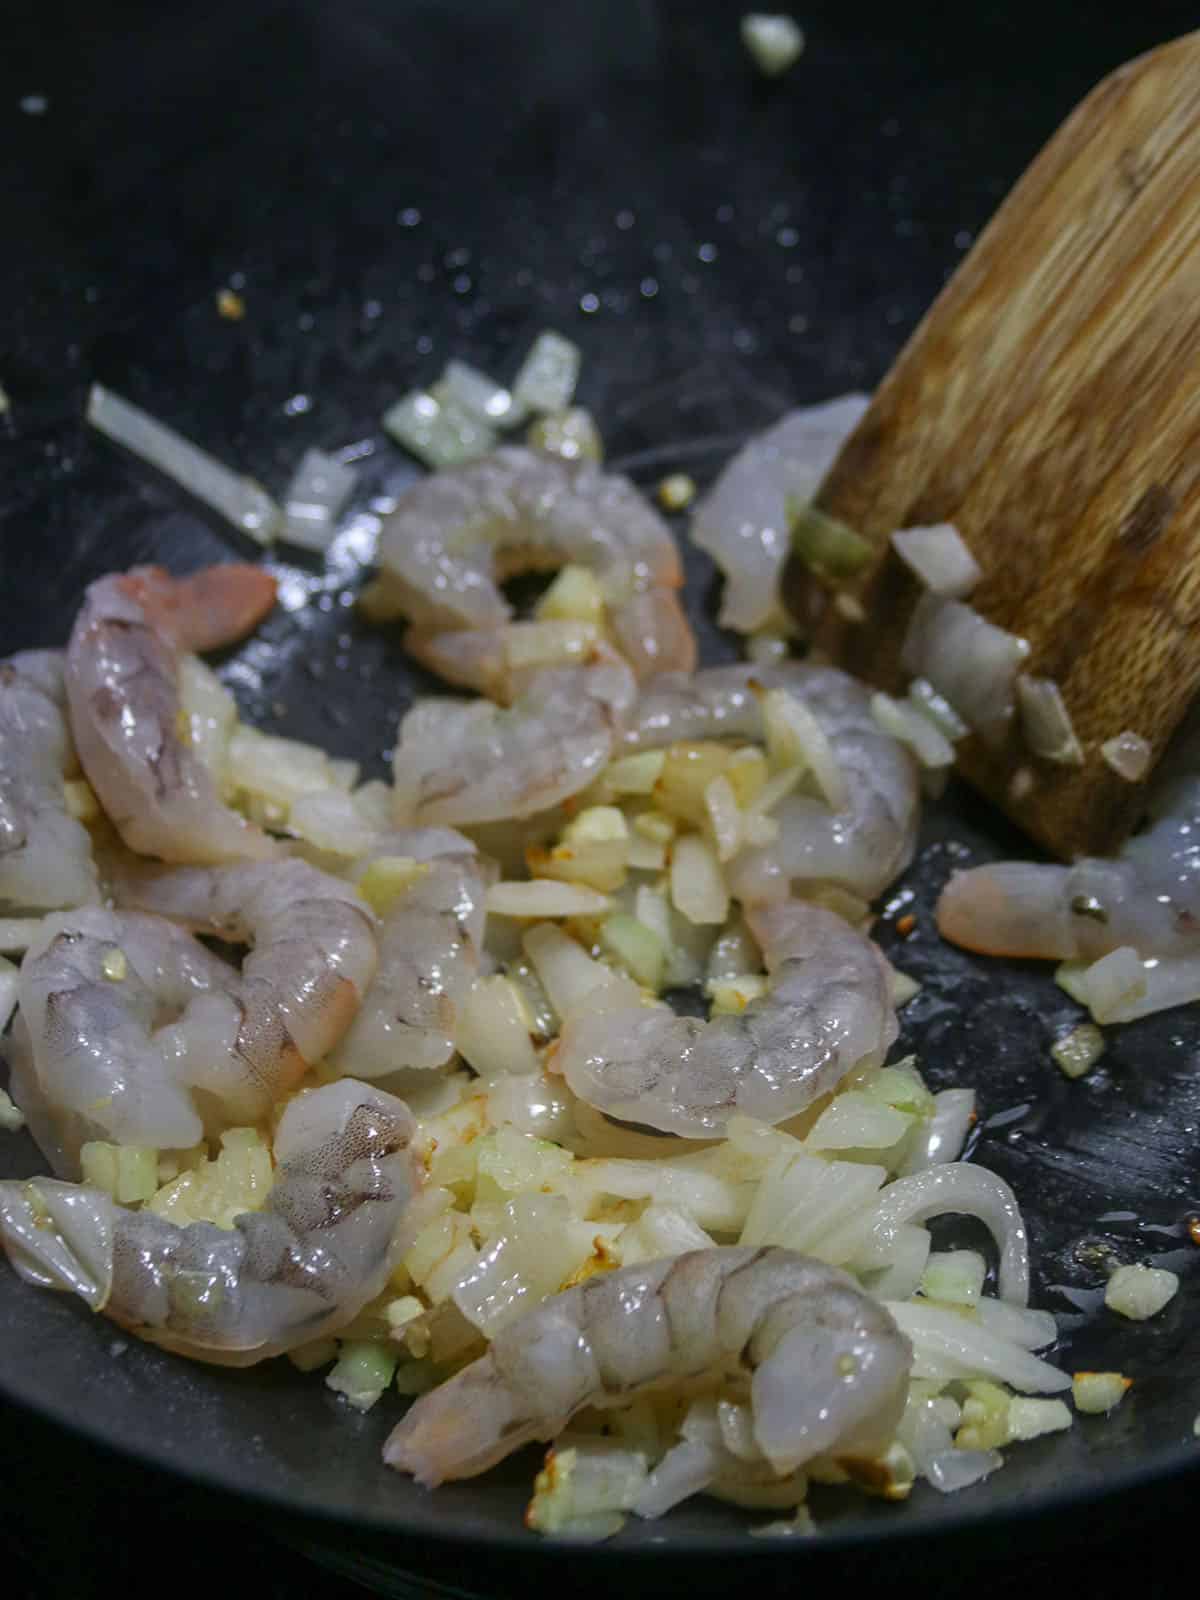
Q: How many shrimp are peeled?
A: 13